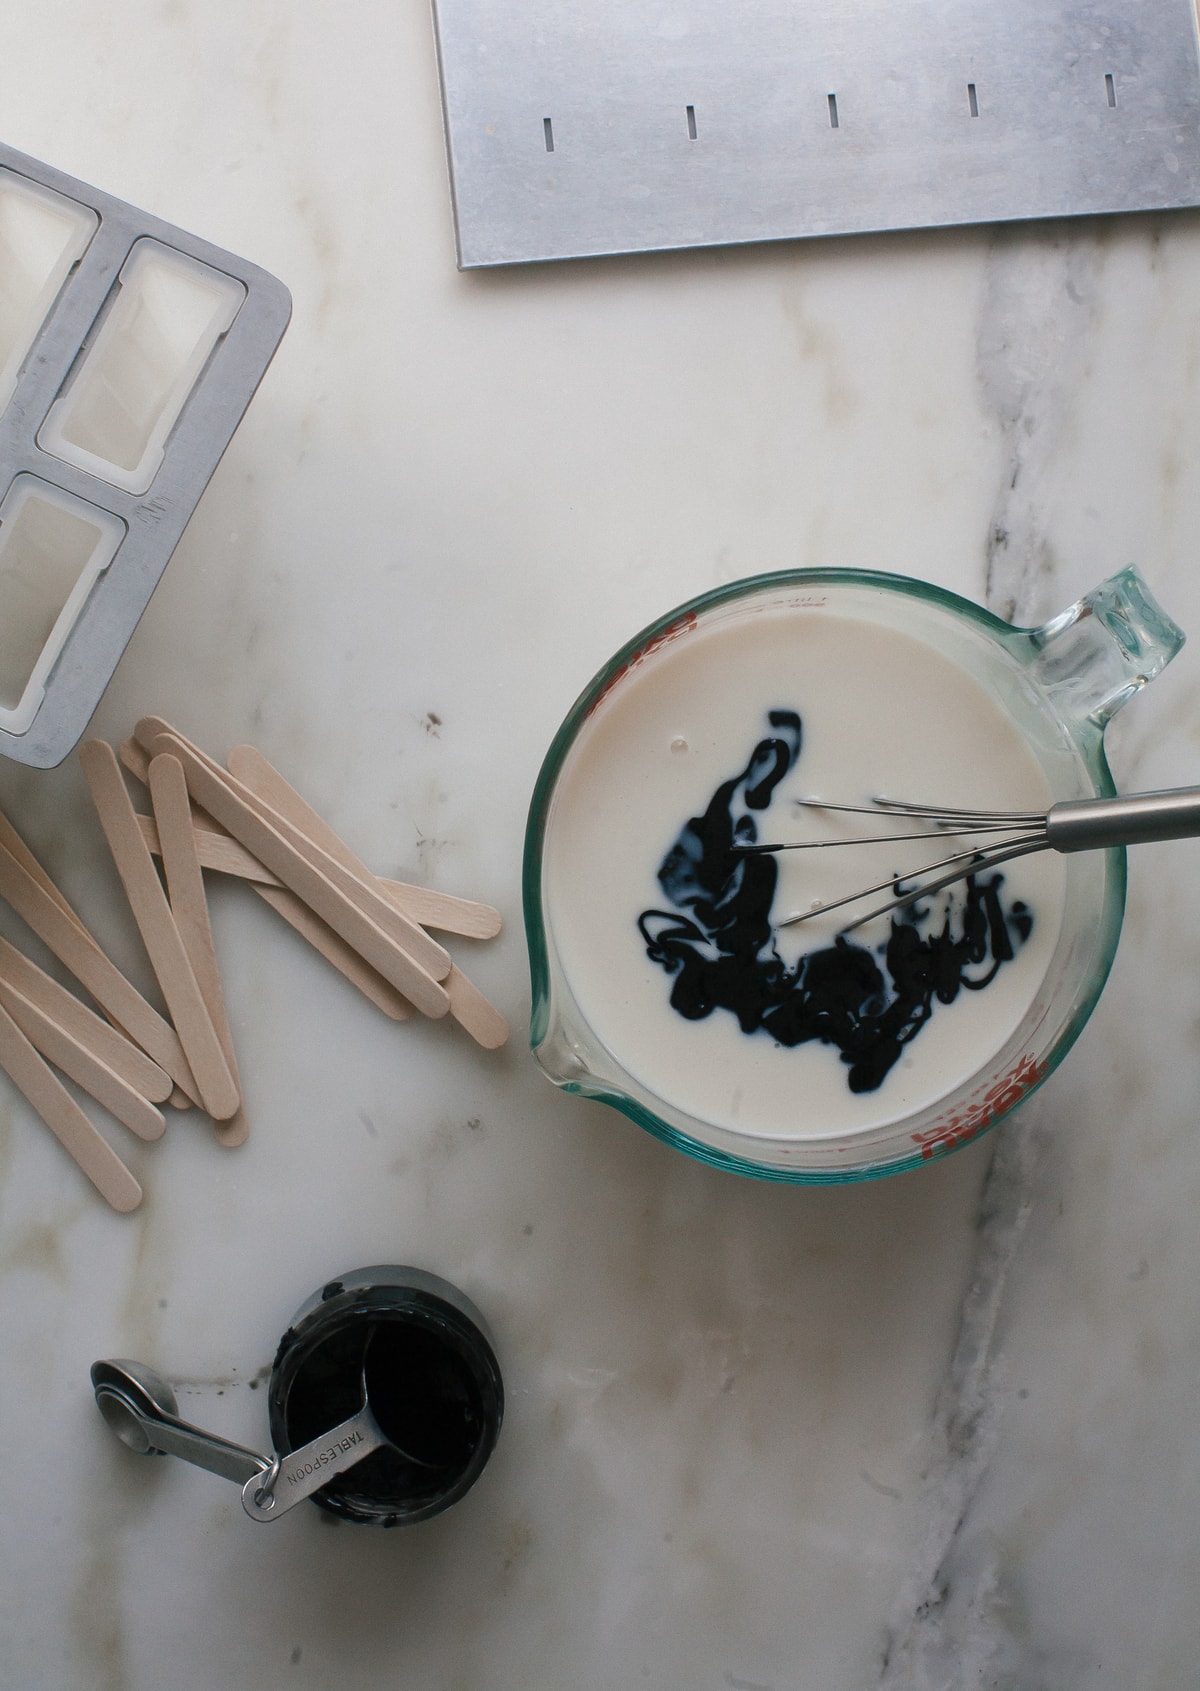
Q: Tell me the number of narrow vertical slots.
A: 5